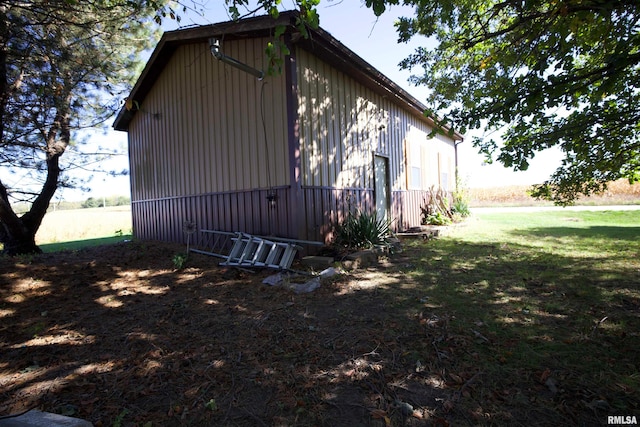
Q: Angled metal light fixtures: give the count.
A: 1